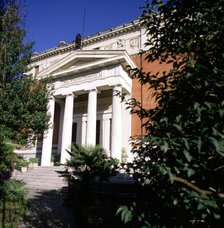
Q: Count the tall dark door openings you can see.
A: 2